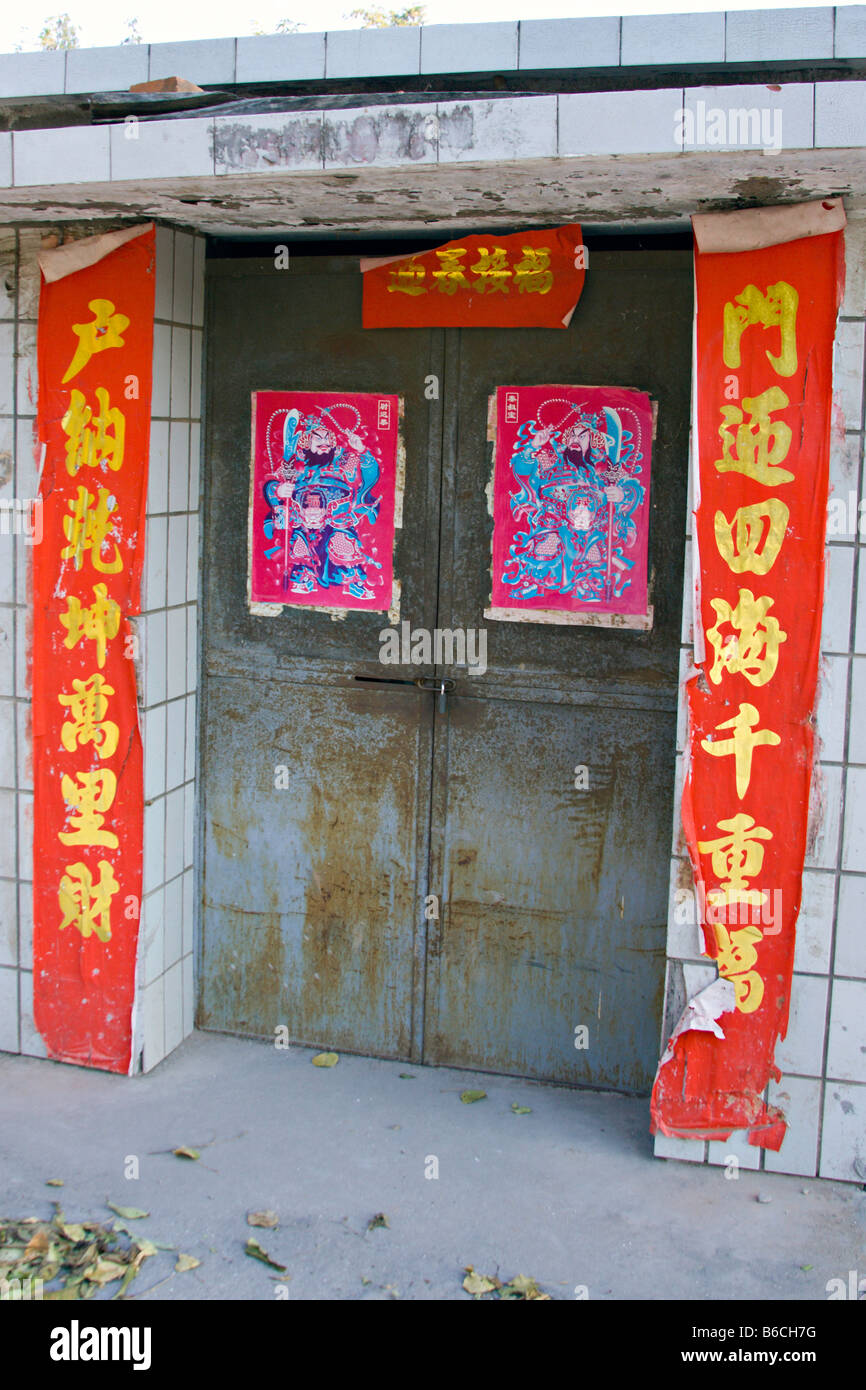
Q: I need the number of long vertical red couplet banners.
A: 2